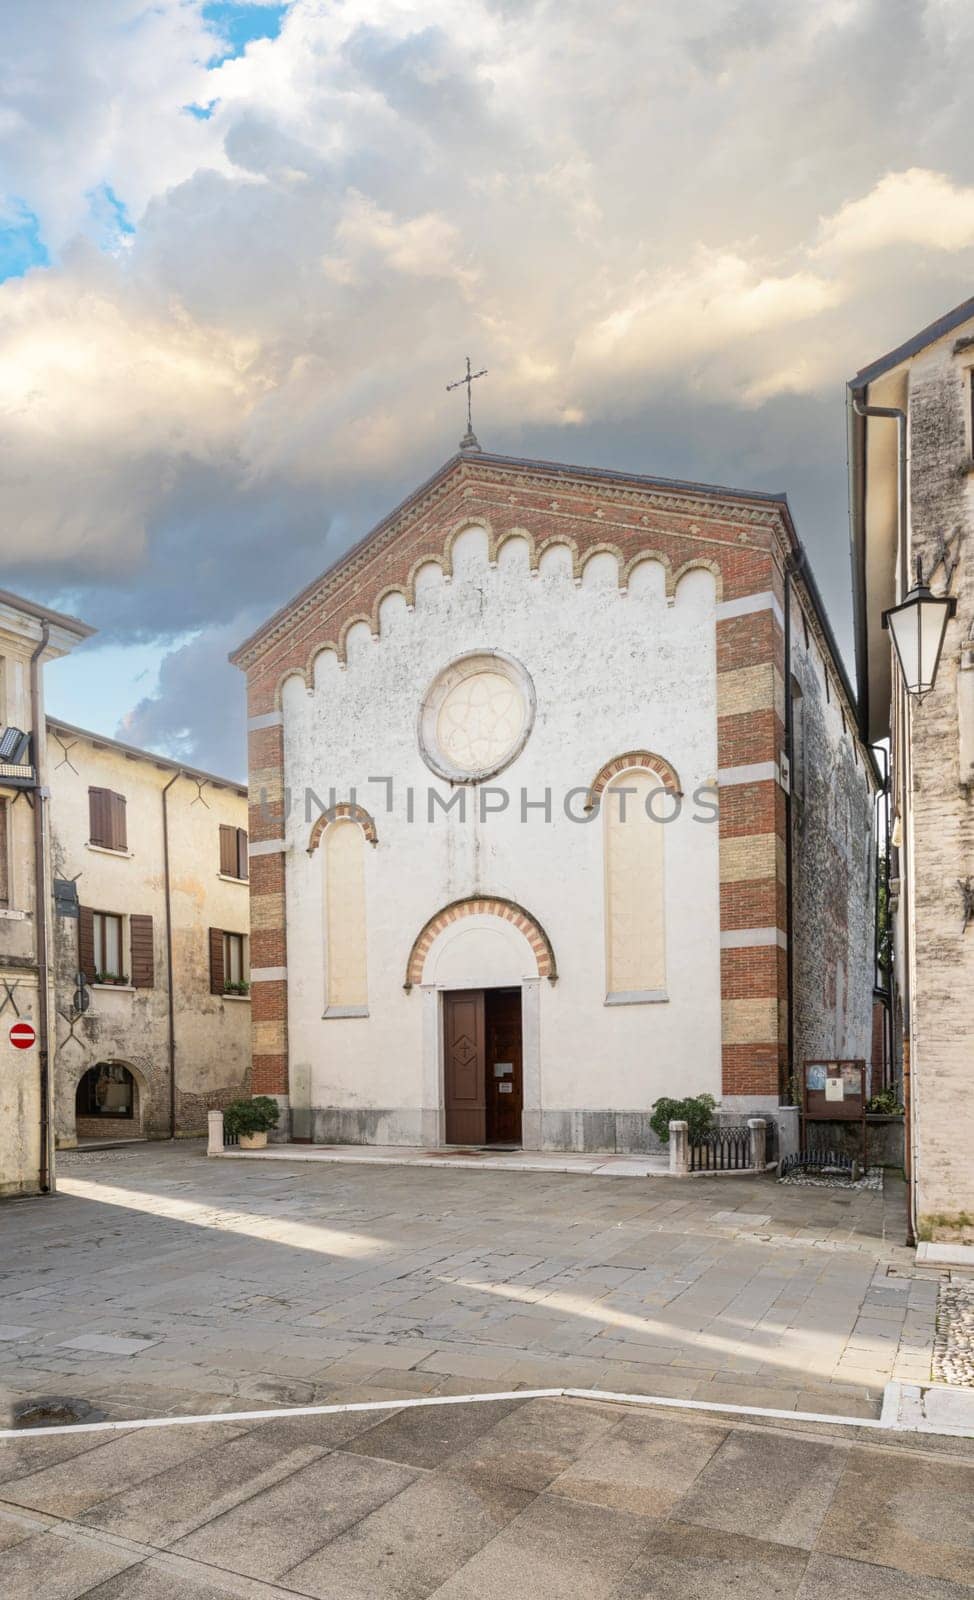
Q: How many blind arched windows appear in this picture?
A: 2